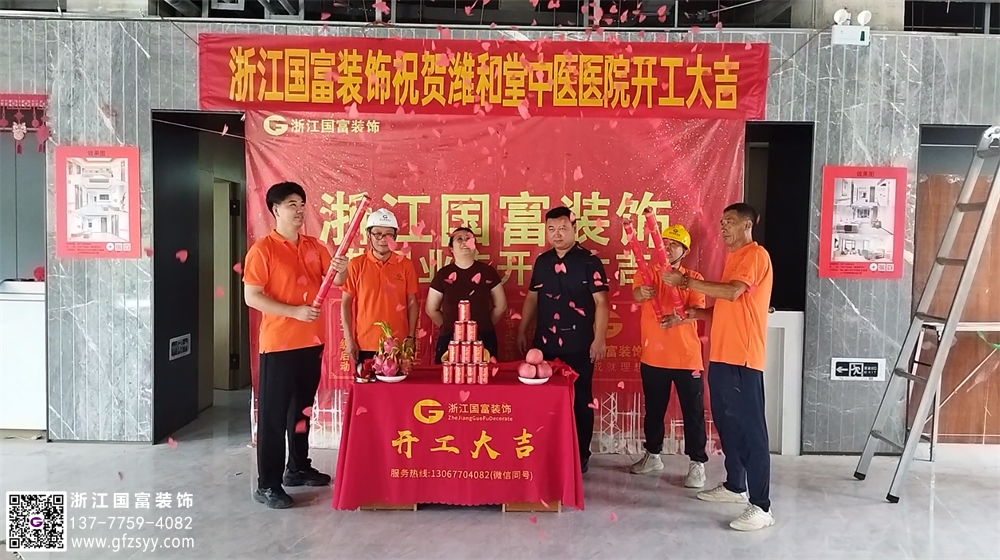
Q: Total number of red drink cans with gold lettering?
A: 10